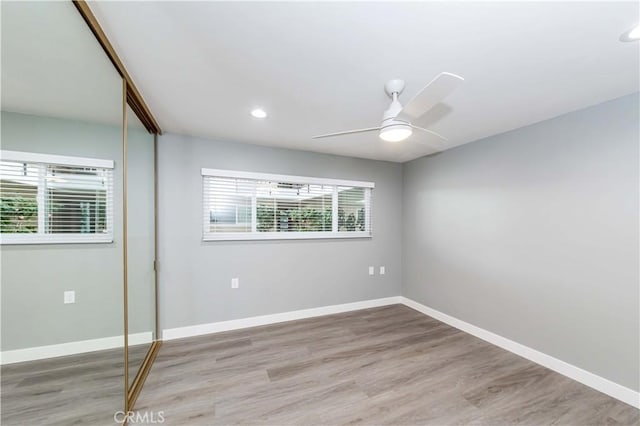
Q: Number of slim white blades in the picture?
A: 3